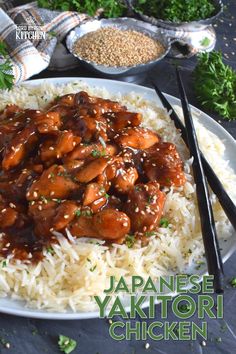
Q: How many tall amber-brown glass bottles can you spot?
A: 0